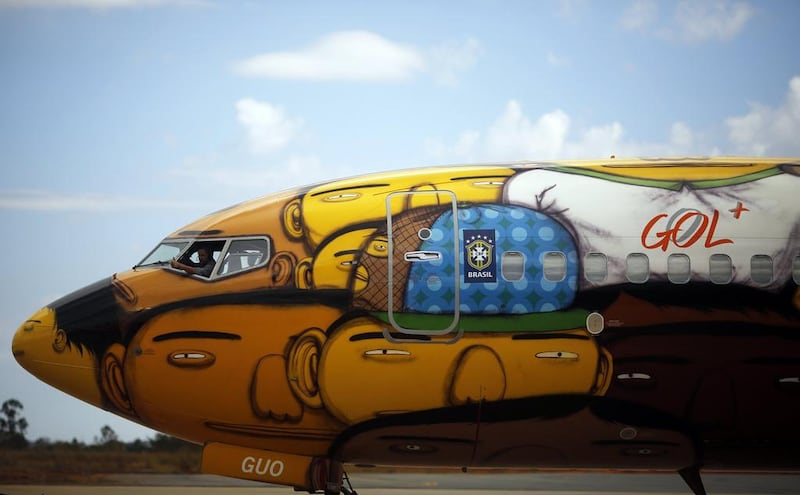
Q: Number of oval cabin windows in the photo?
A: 8